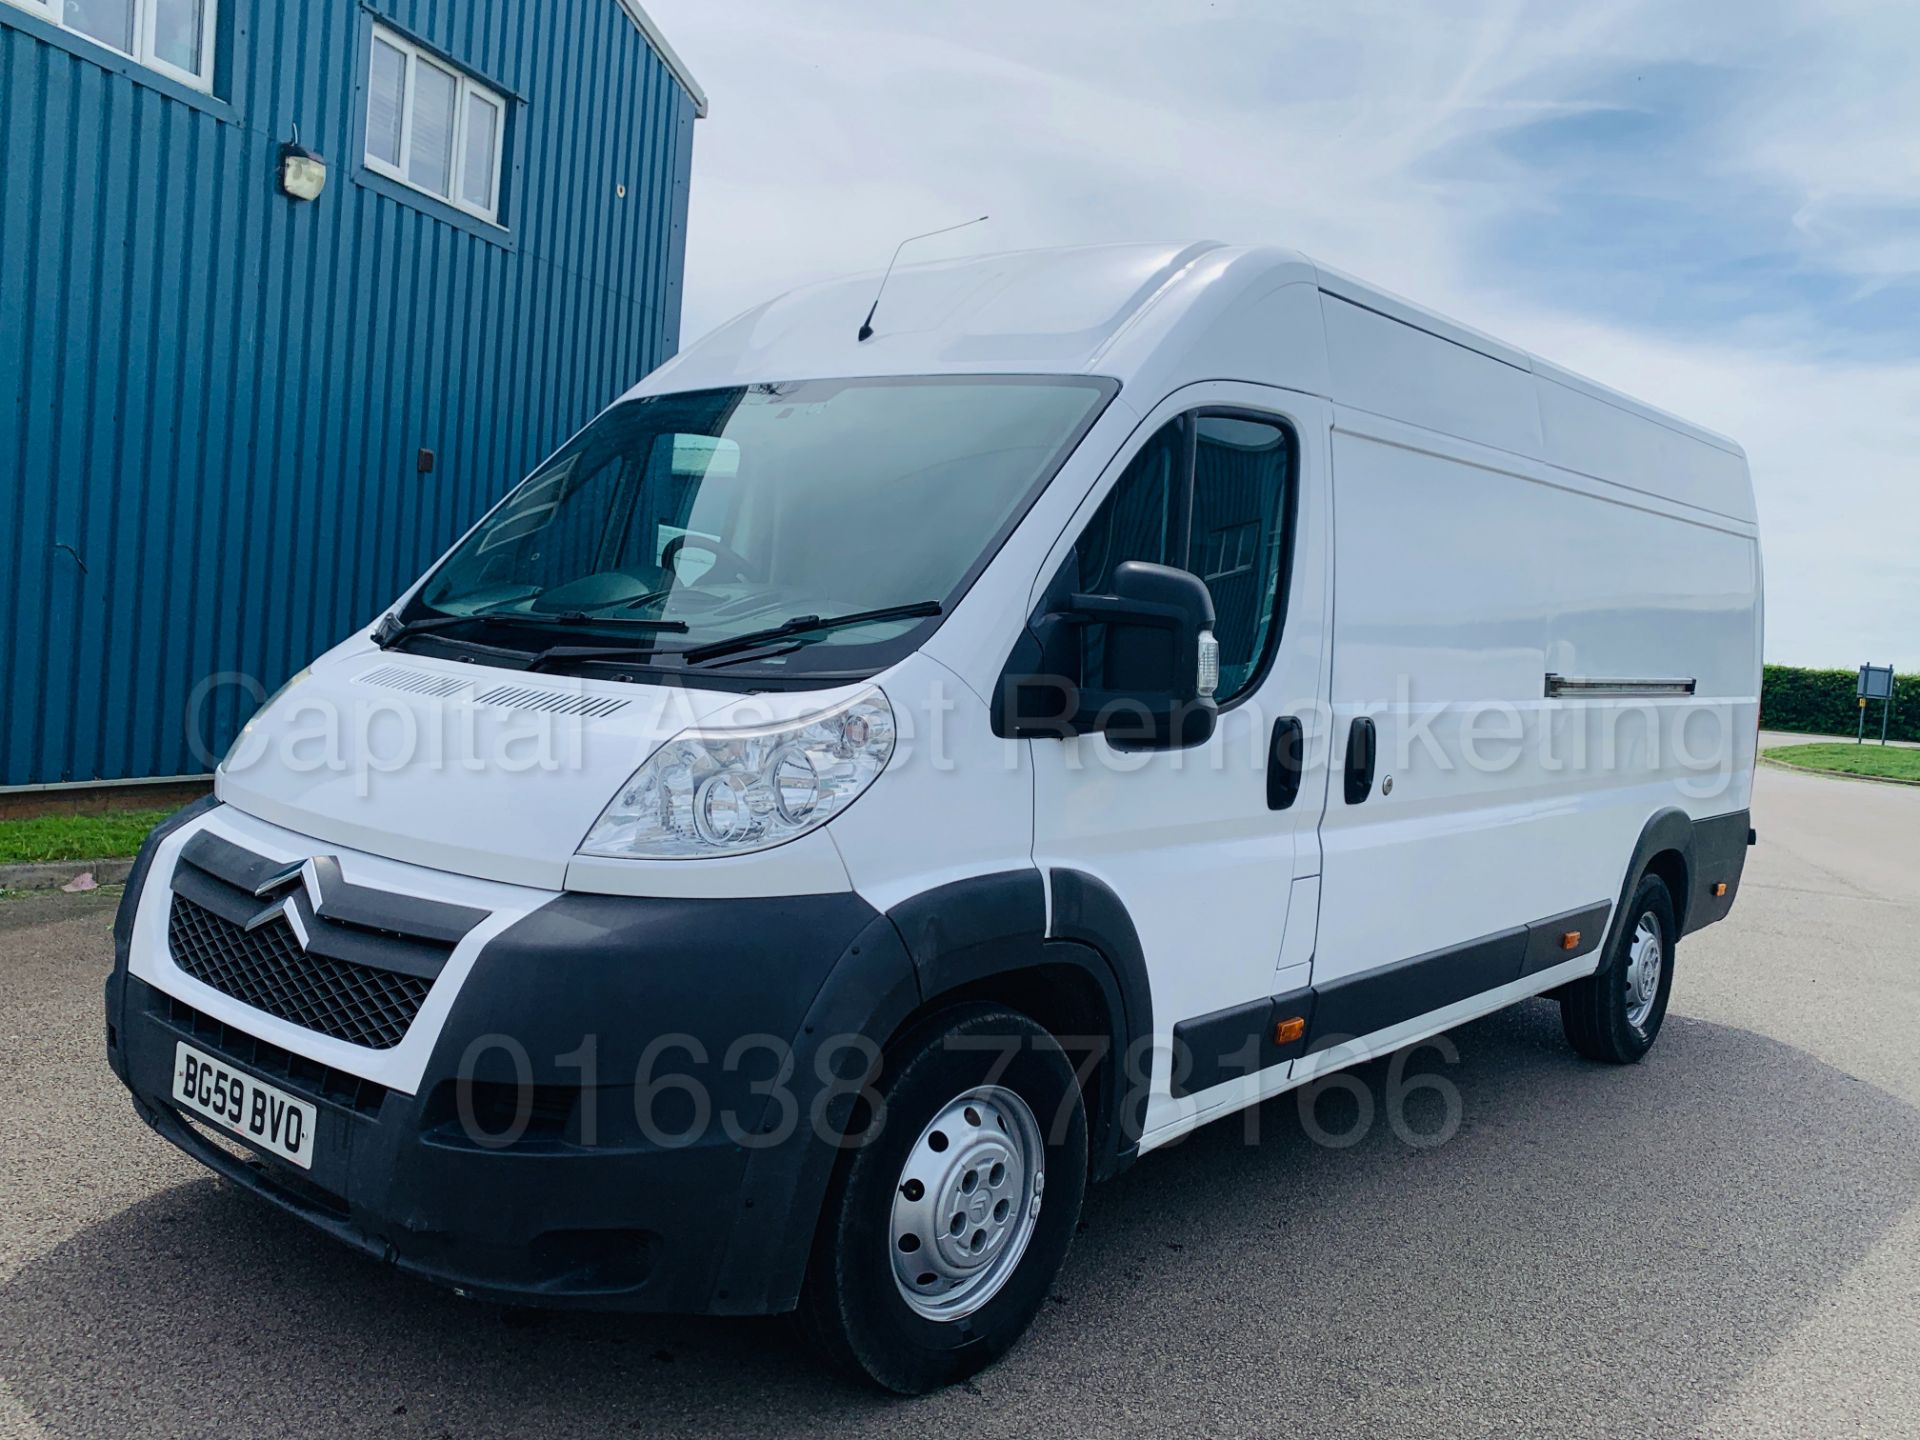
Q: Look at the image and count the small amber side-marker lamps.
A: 3